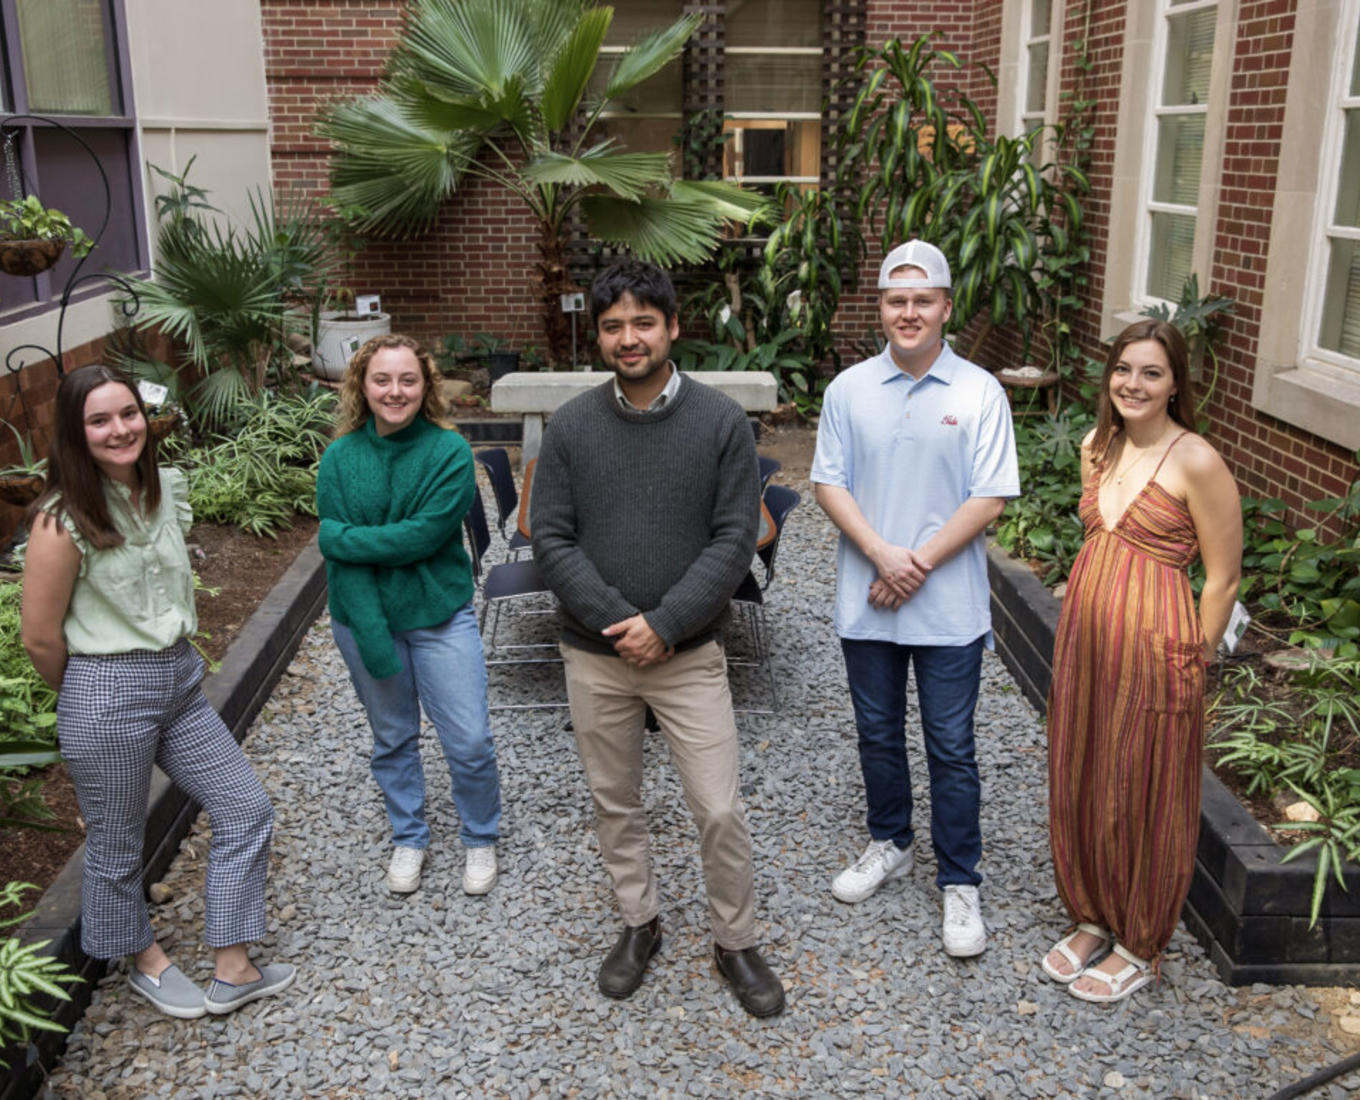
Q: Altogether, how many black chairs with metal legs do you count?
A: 4